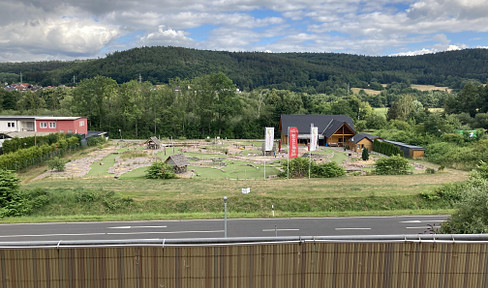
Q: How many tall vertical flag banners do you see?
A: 3